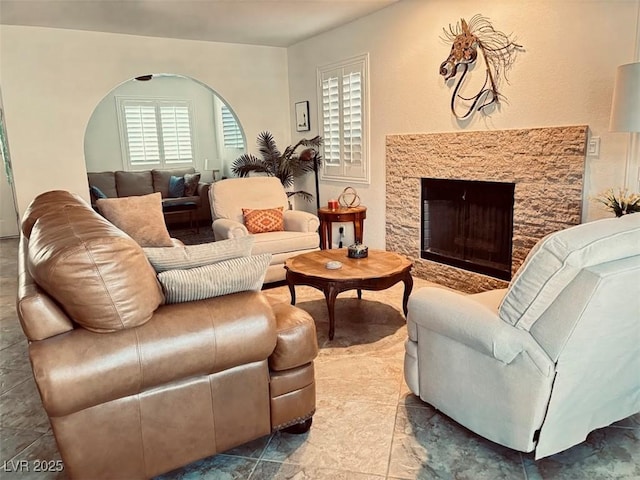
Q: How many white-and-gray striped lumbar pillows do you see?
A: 2